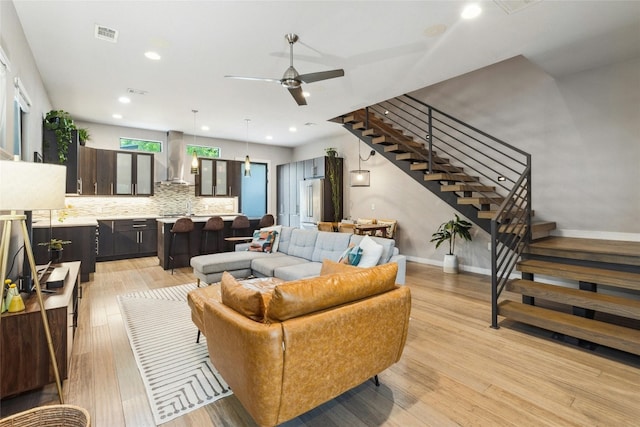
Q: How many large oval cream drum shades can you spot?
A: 1